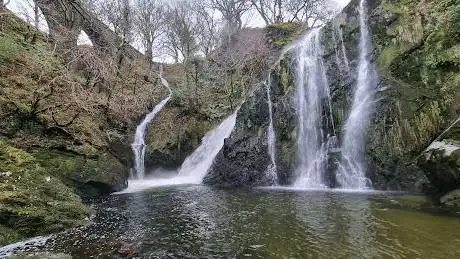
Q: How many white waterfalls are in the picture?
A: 5